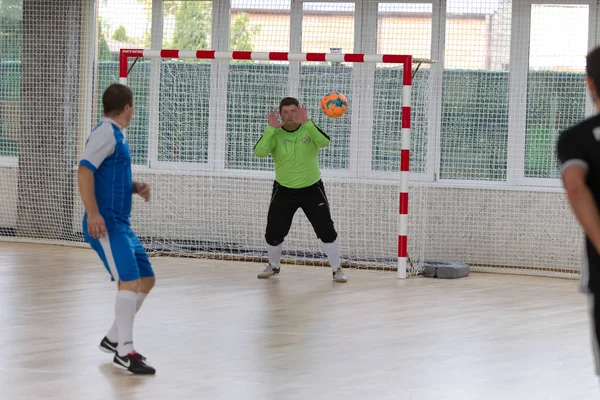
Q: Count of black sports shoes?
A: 2